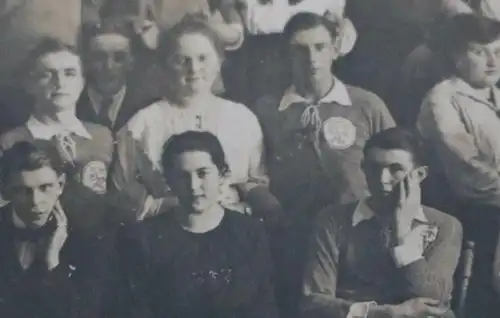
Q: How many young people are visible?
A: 8